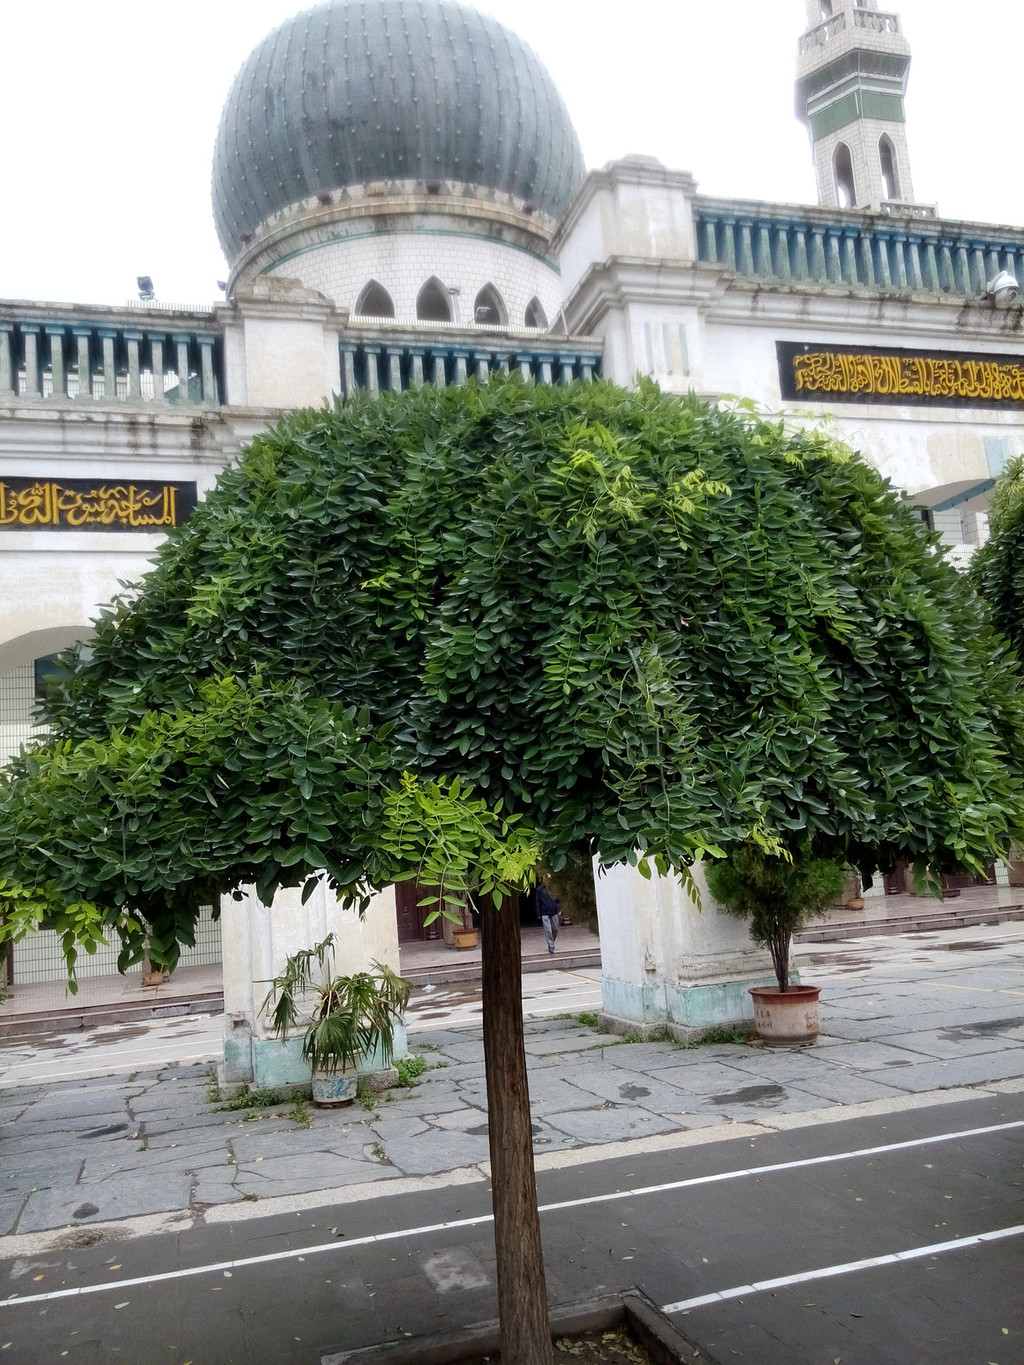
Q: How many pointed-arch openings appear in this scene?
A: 6